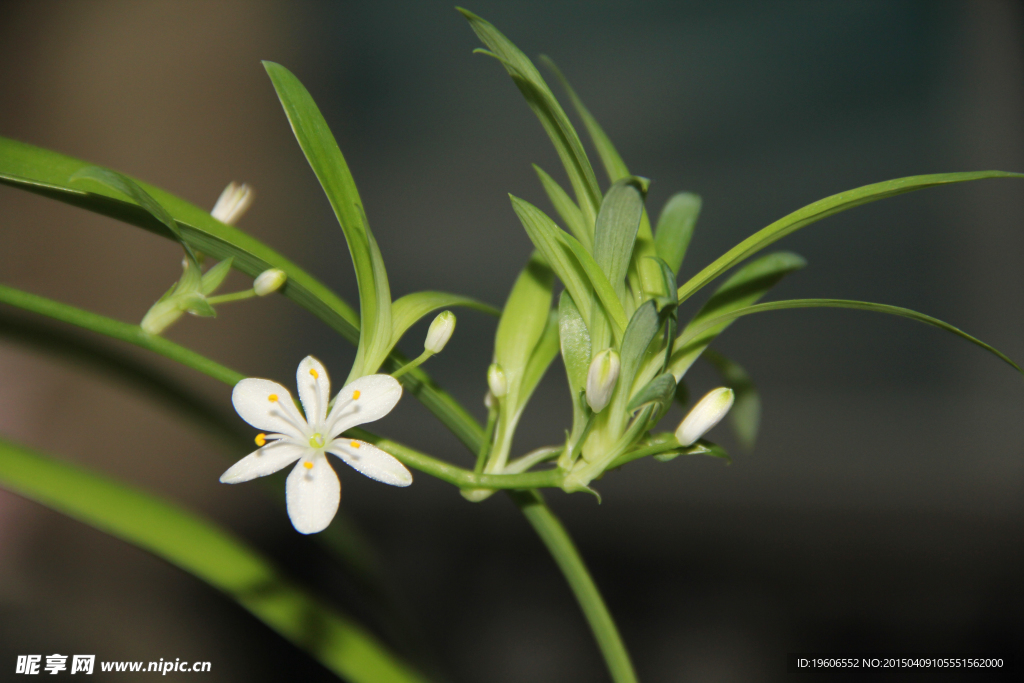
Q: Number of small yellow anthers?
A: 6